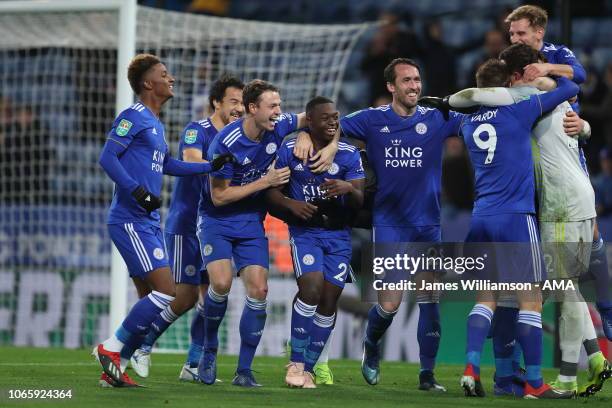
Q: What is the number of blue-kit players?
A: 7